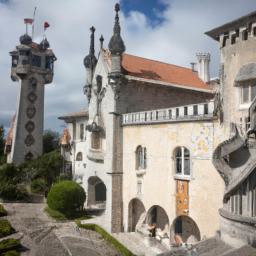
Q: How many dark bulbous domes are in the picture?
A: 4